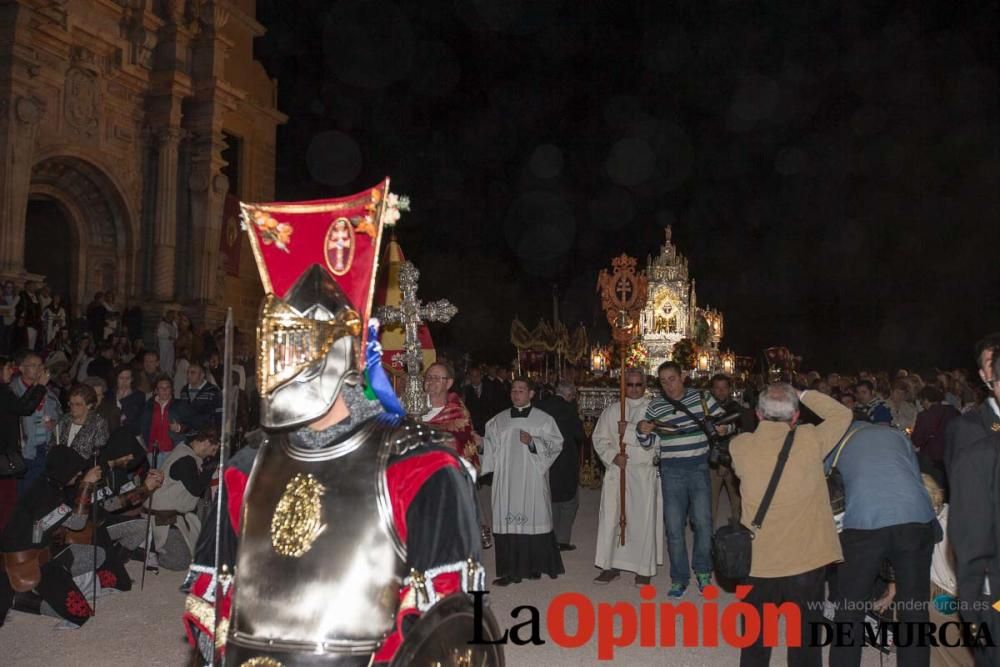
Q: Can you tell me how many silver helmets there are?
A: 1